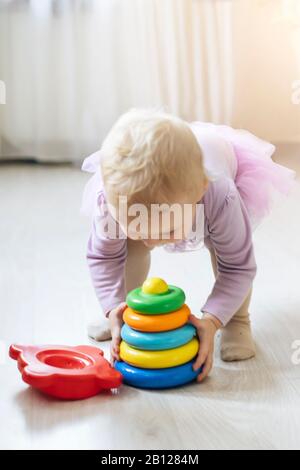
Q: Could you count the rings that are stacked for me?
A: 5